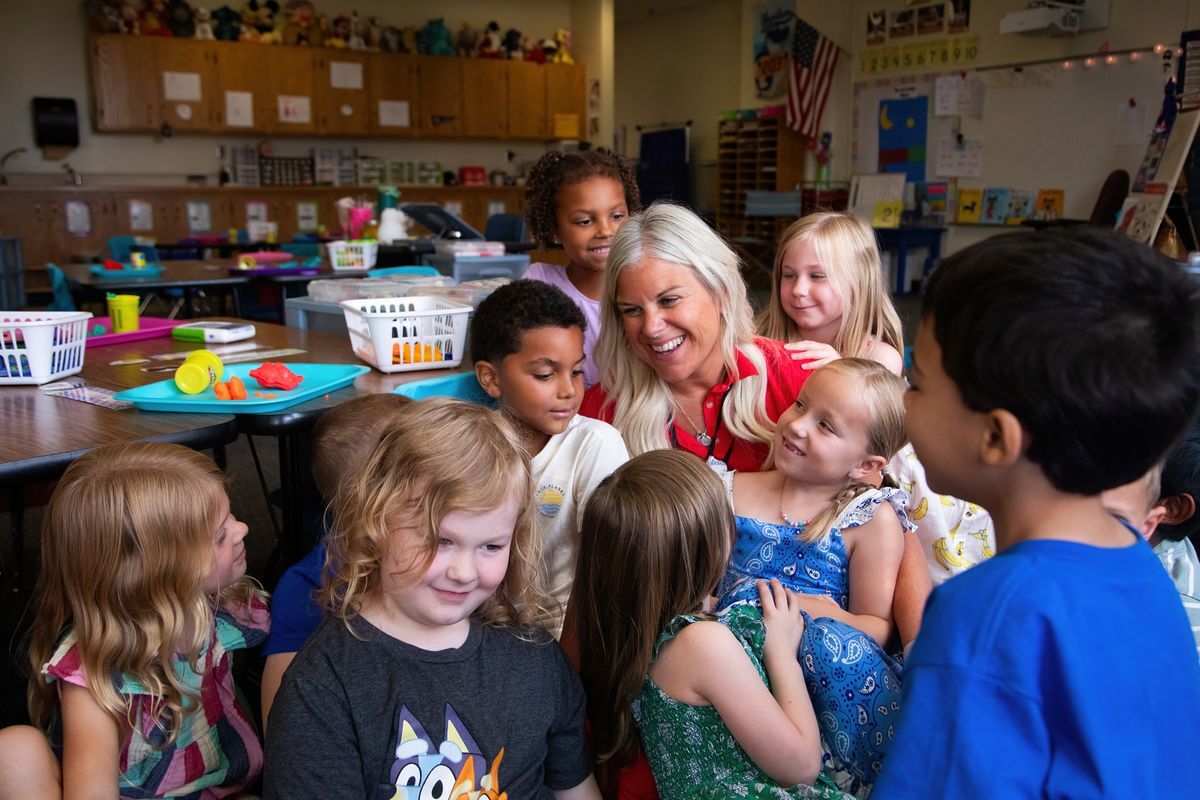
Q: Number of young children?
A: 11